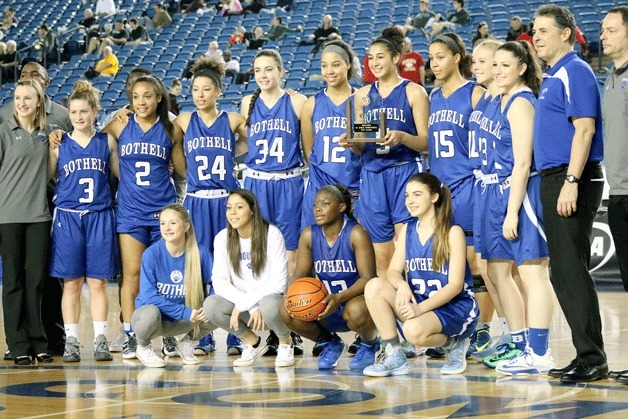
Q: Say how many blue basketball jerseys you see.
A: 12